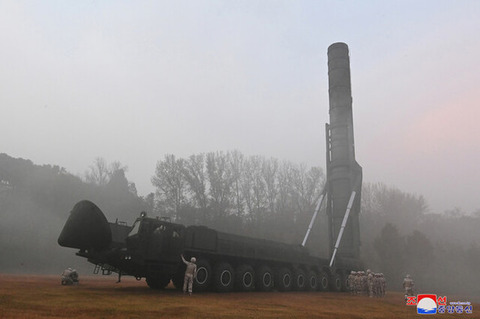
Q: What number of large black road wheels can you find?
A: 11